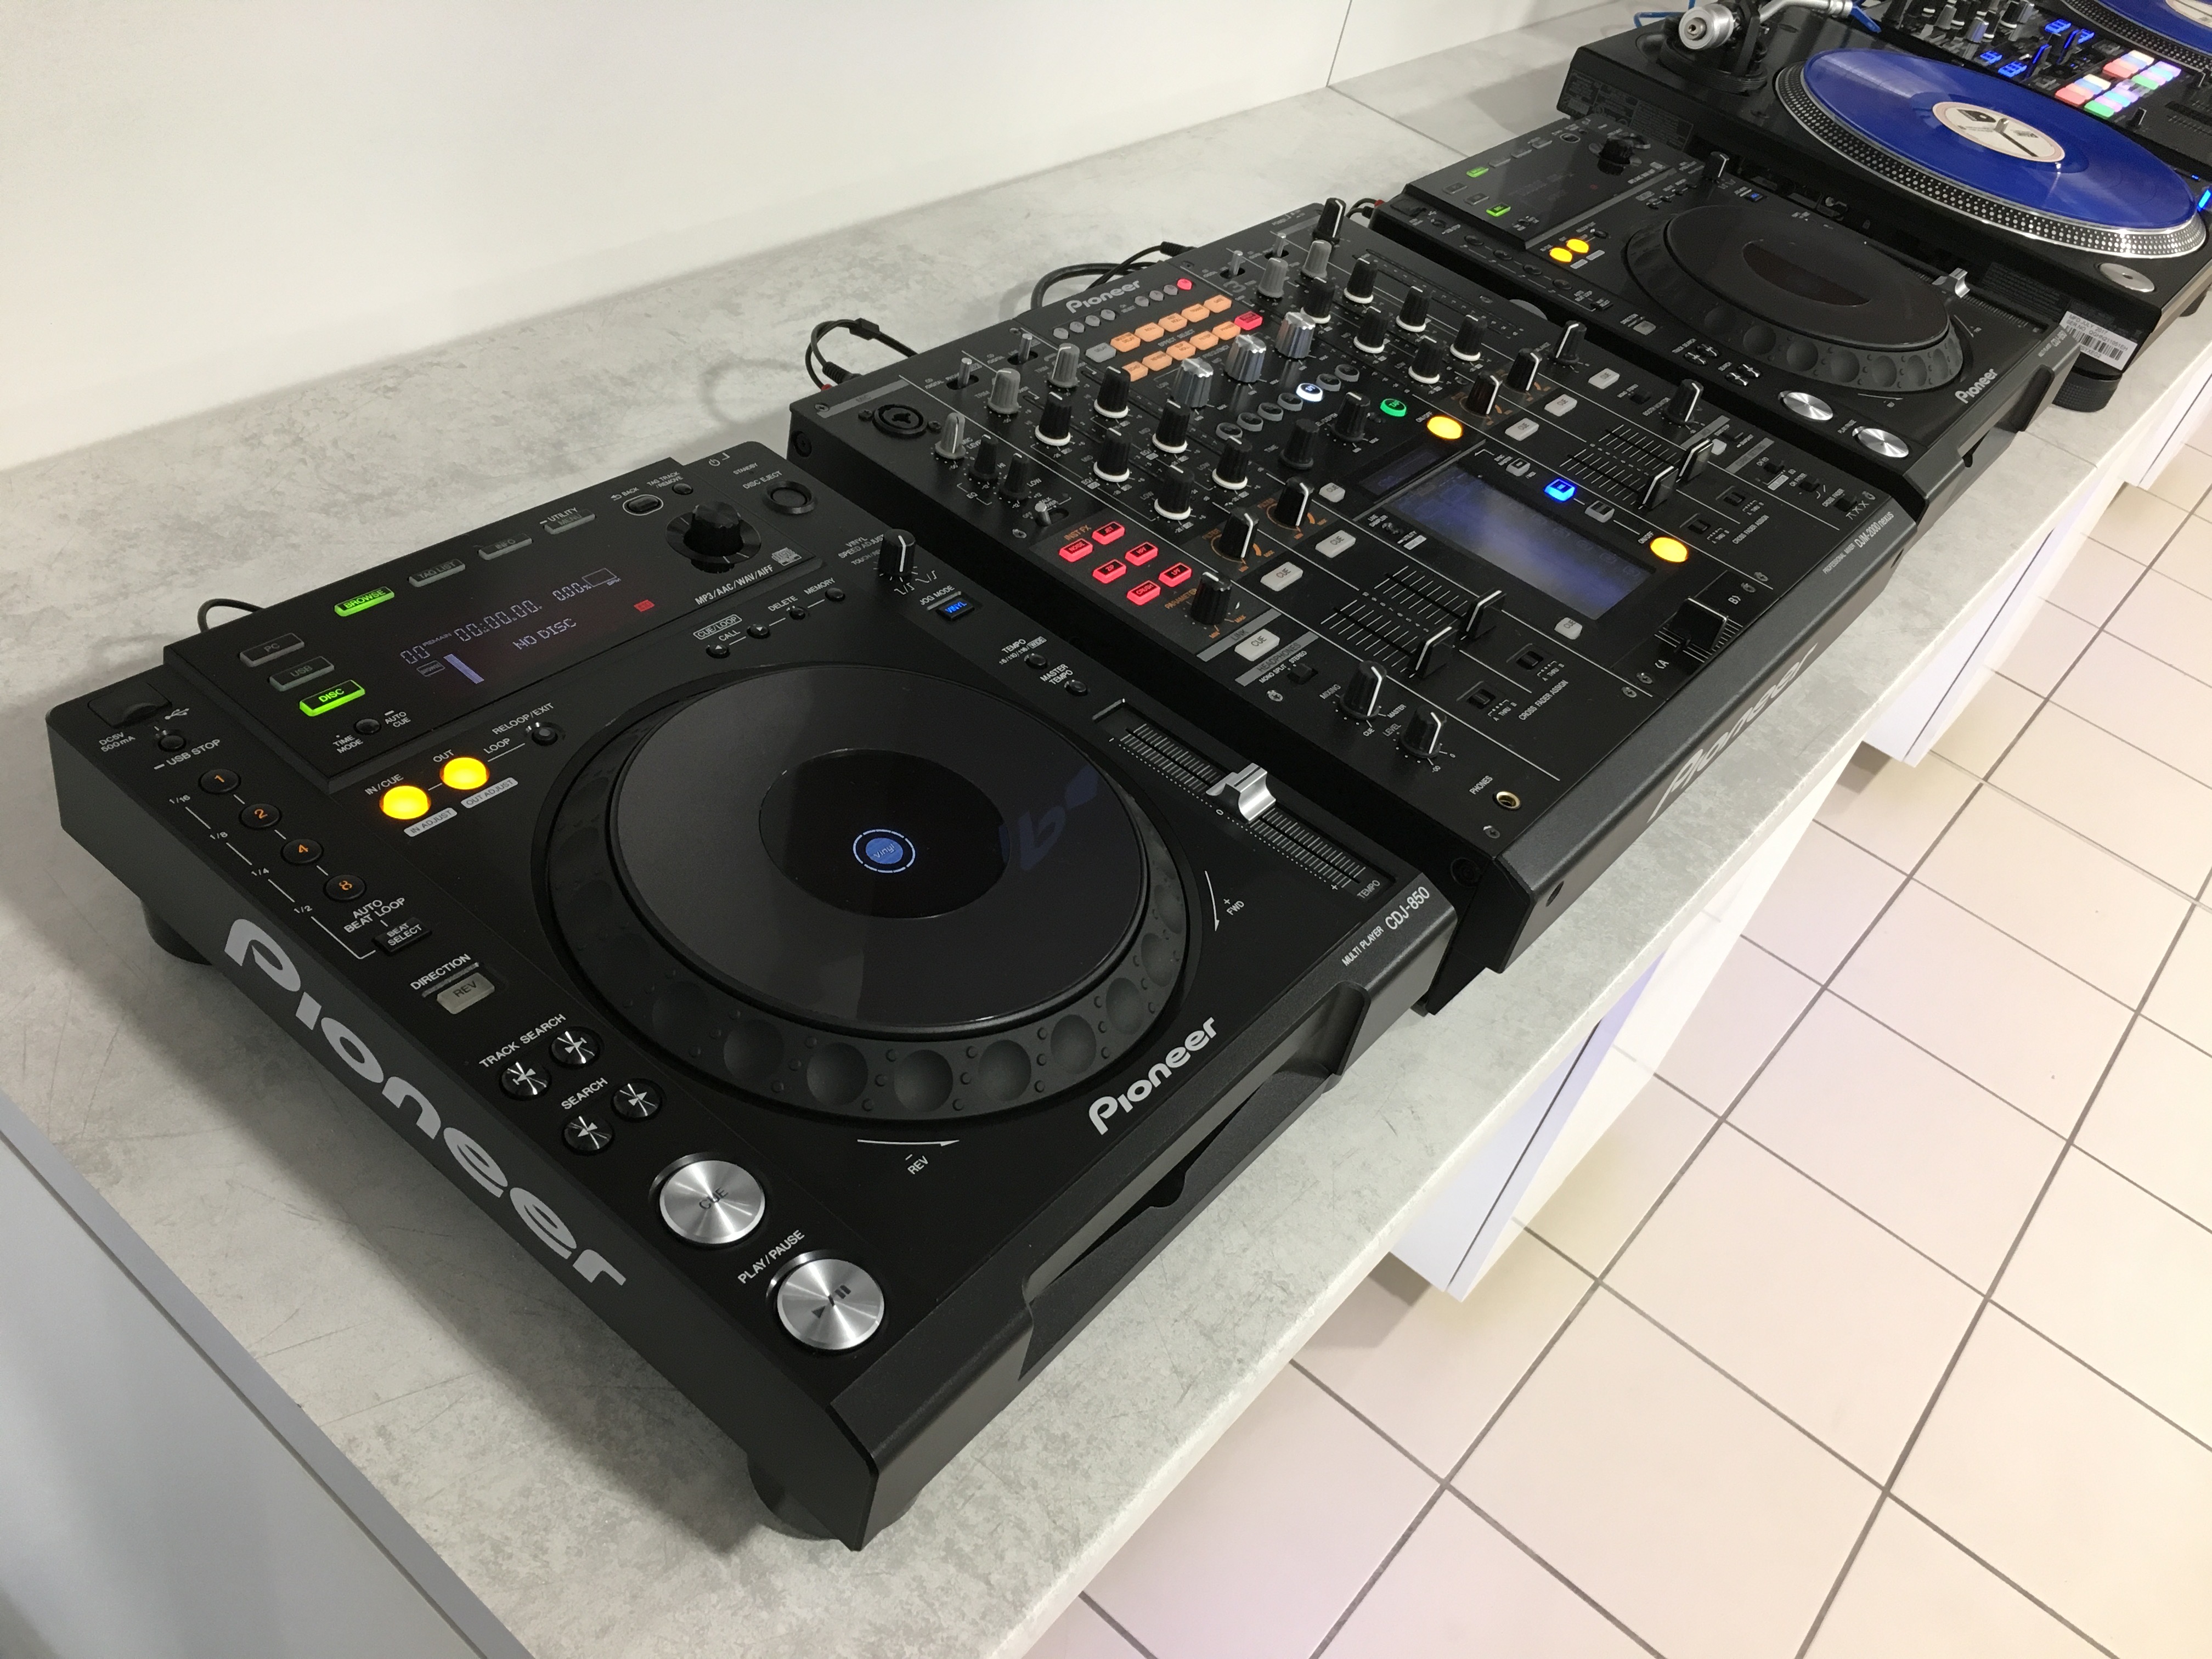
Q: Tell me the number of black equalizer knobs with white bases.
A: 12